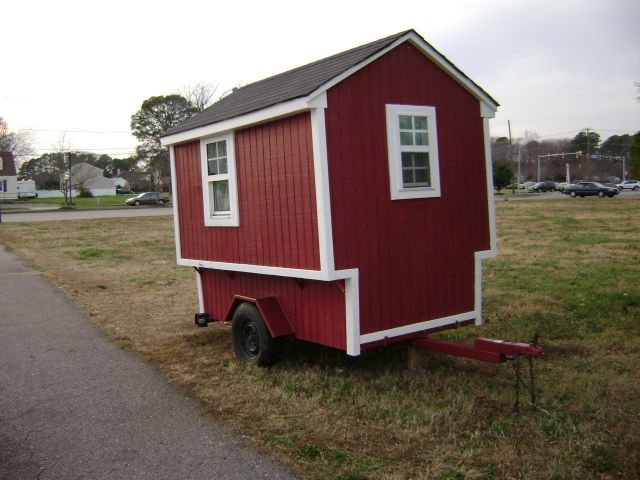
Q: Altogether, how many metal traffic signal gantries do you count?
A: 2